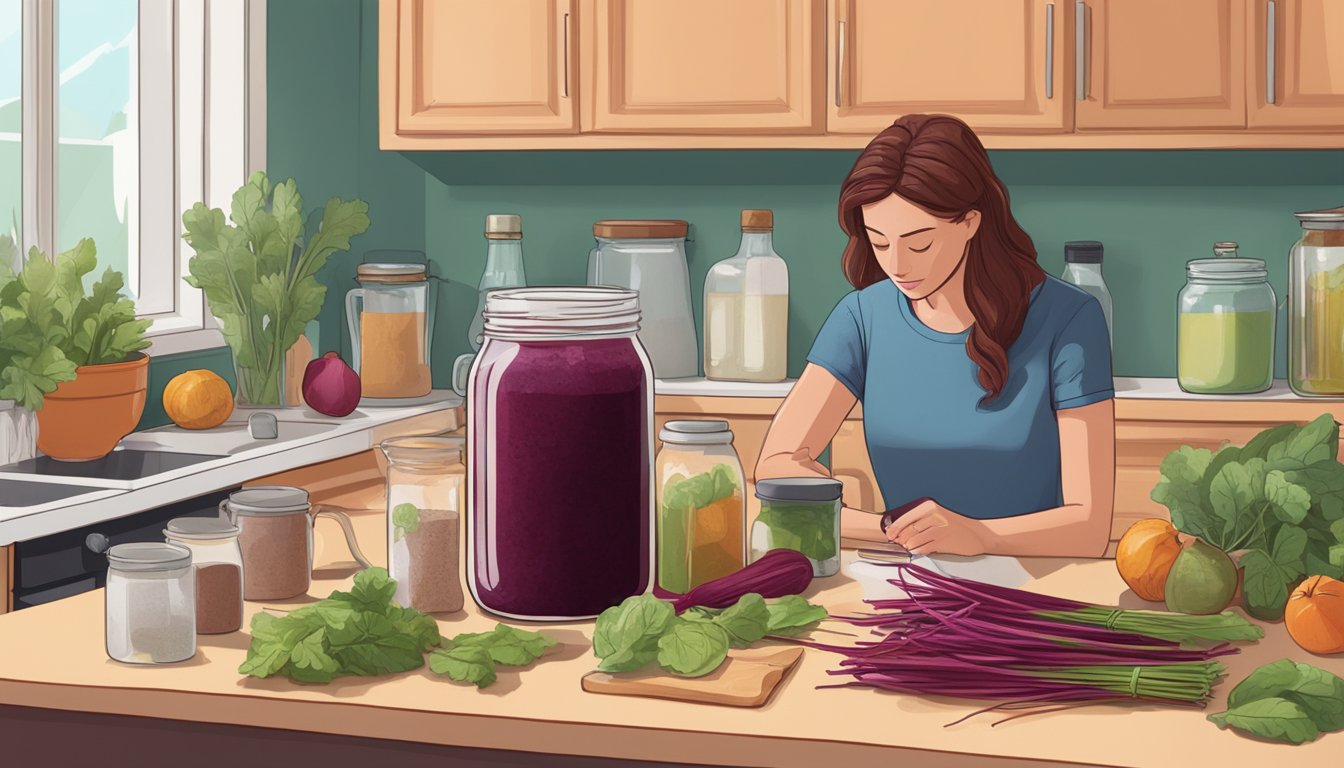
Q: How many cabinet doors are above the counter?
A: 5